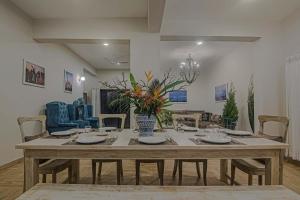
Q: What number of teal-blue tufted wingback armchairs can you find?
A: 2